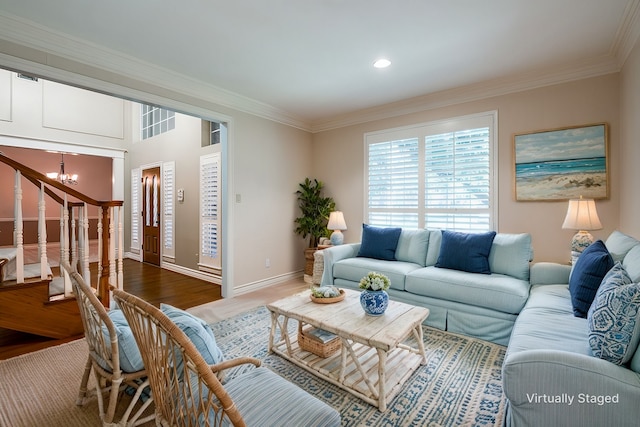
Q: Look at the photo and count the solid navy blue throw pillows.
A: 3